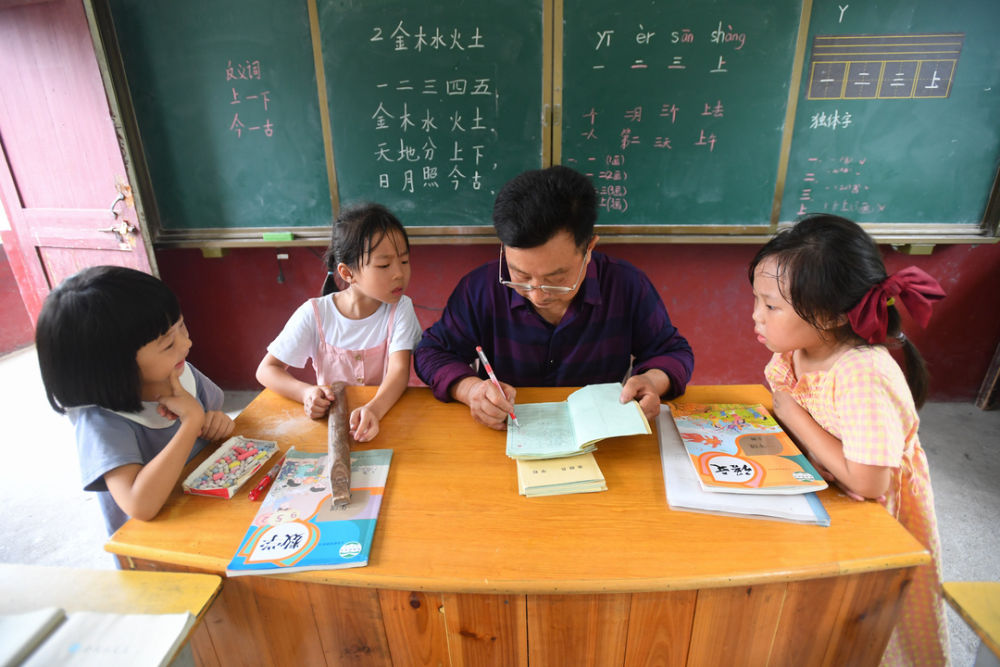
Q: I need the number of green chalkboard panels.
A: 4